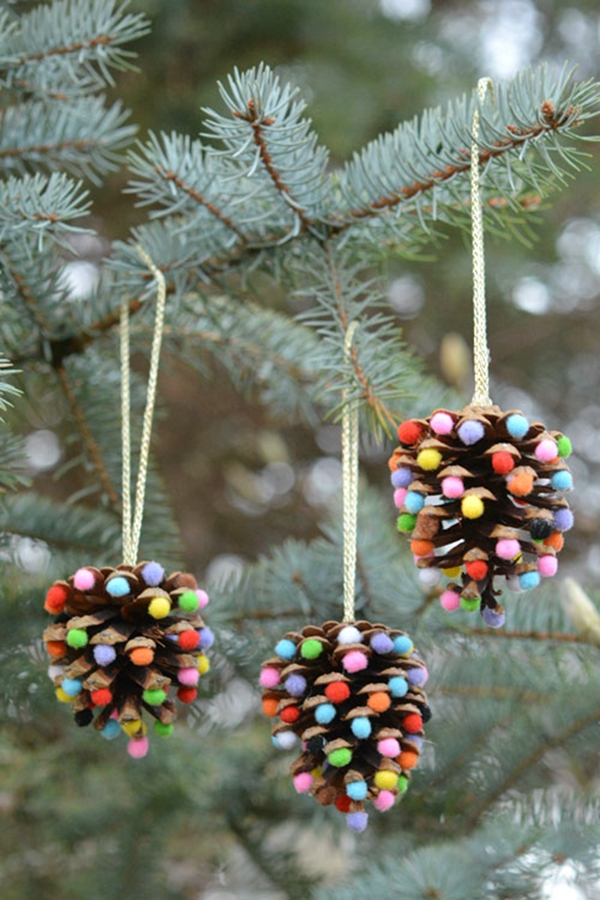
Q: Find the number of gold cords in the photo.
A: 3